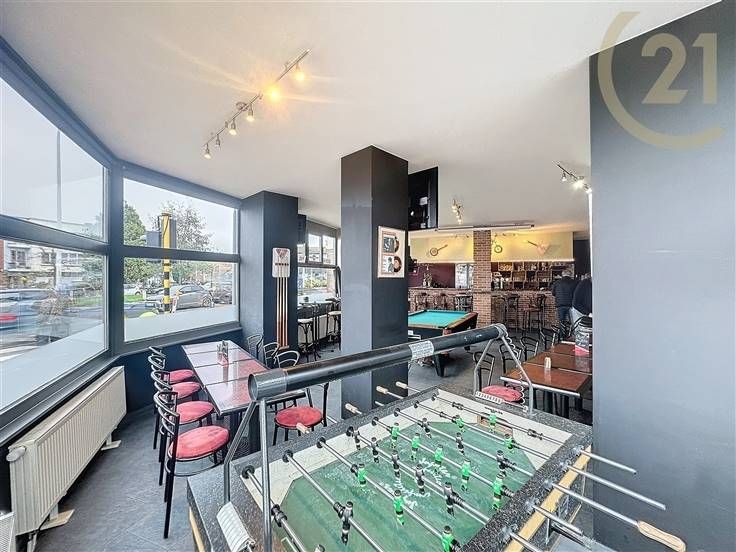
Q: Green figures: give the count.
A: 11